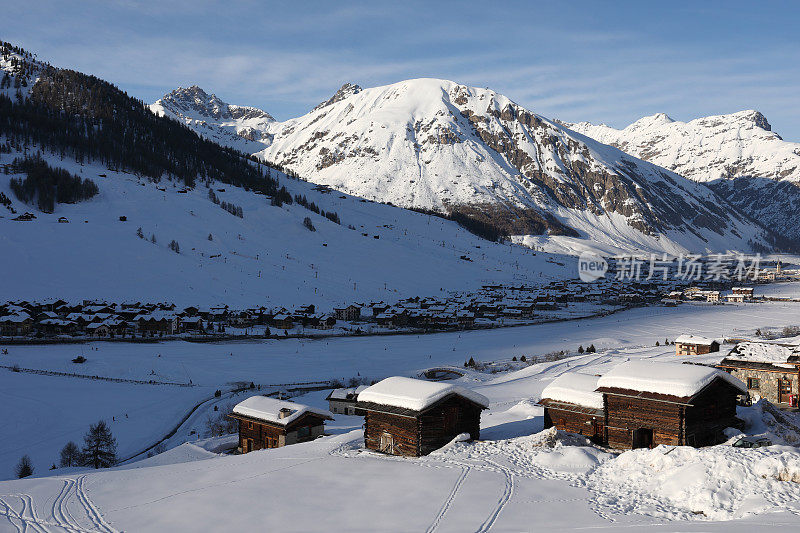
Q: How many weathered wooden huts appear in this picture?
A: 4